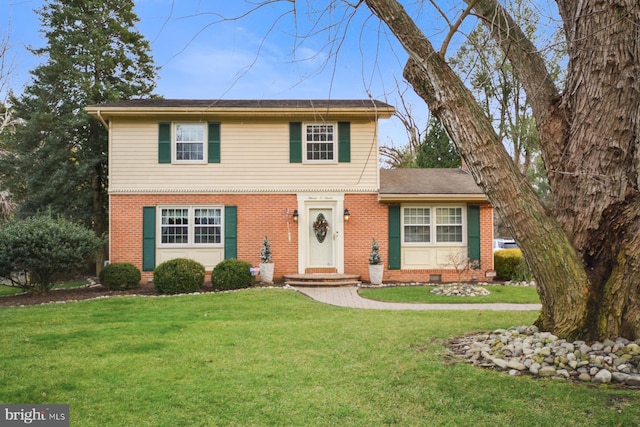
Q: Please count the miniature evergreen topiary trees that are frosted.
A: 2